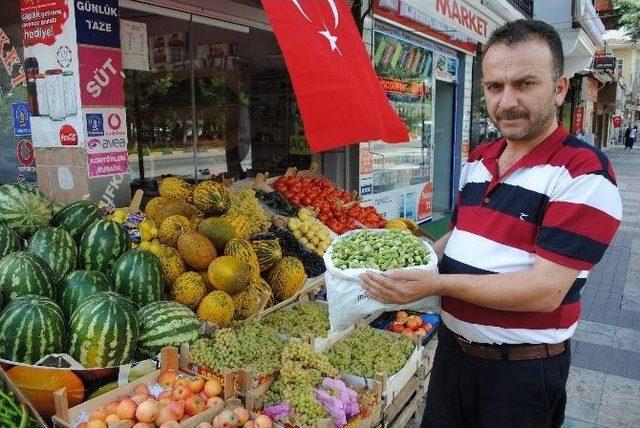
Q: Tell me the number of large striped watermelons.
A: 11